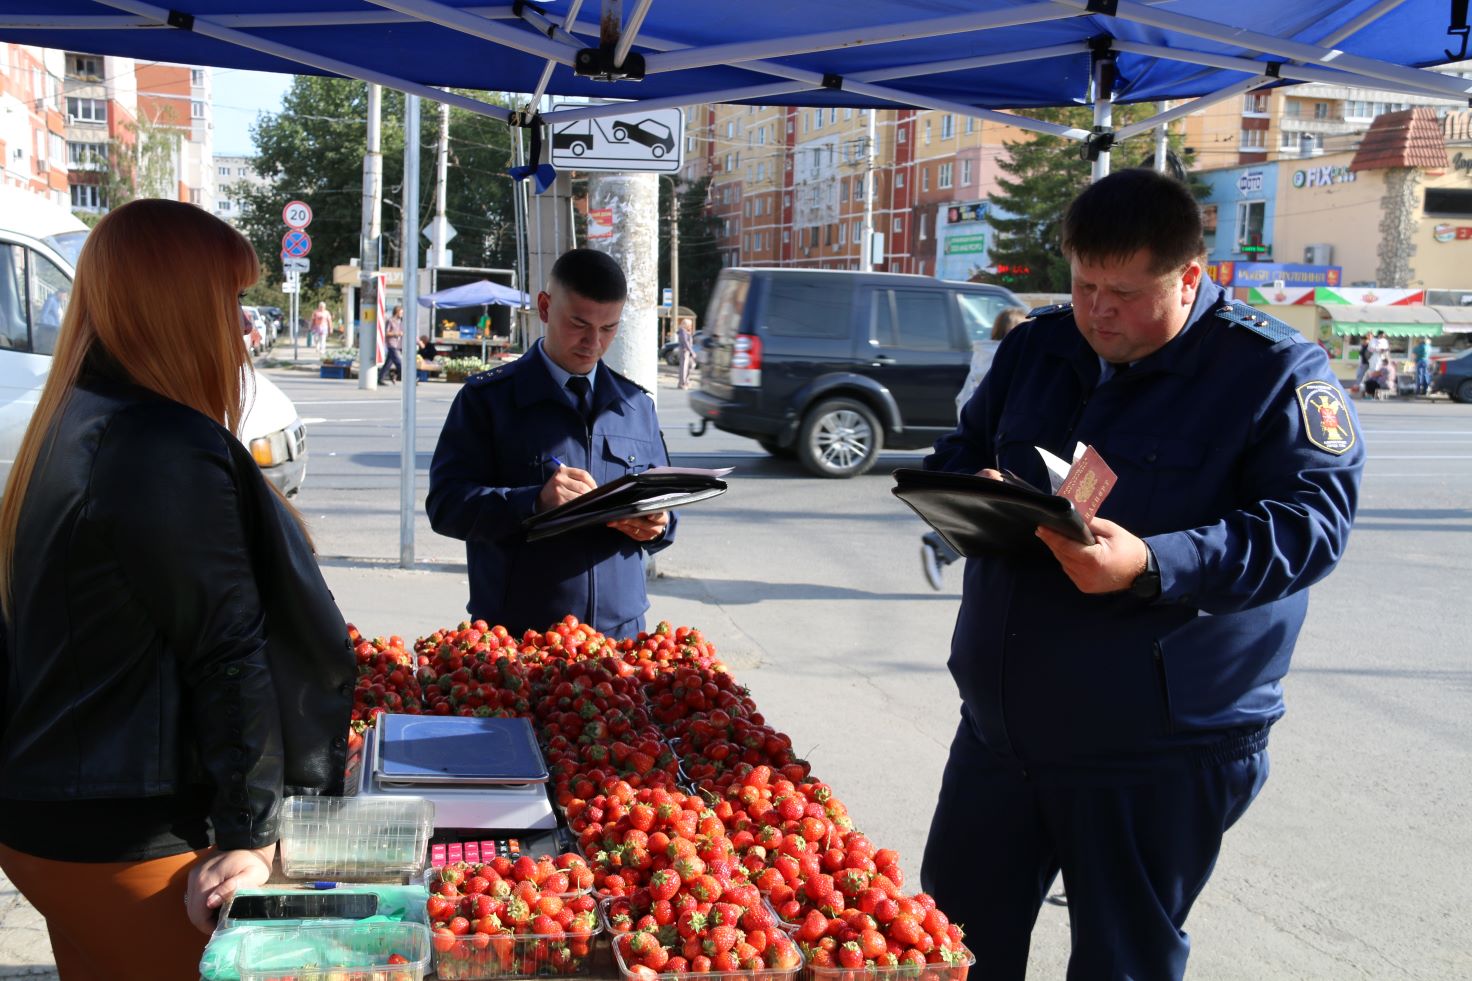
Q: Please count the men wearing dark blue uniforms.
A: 2